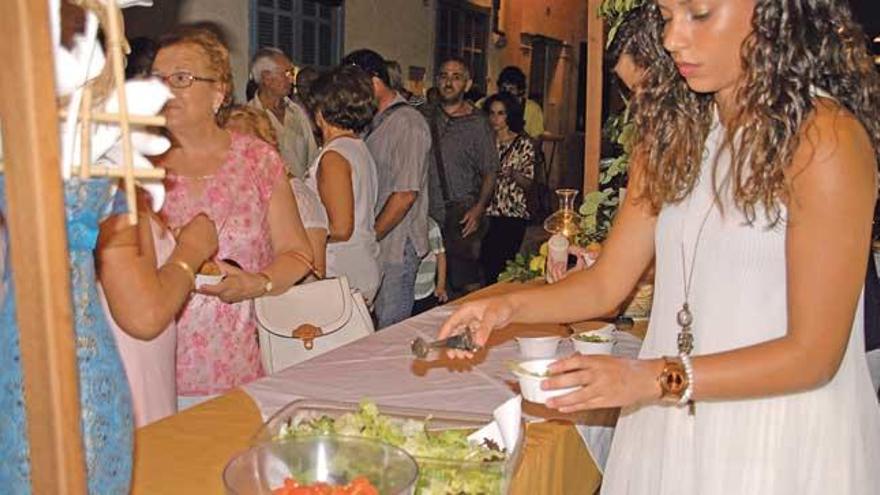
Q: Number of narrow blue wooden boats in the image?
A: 0